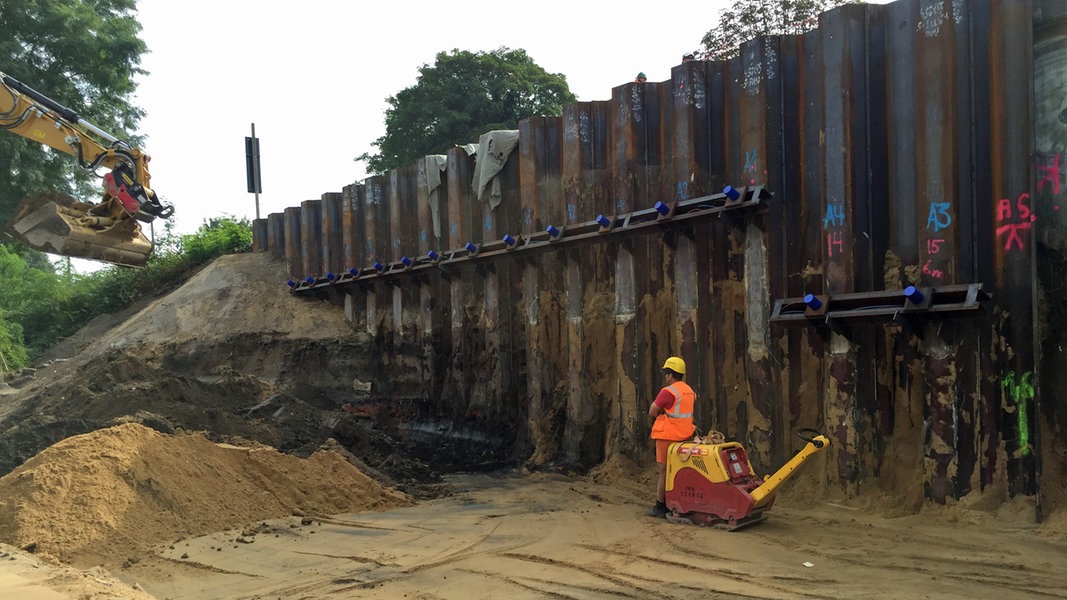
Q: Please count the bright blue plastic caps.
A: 15